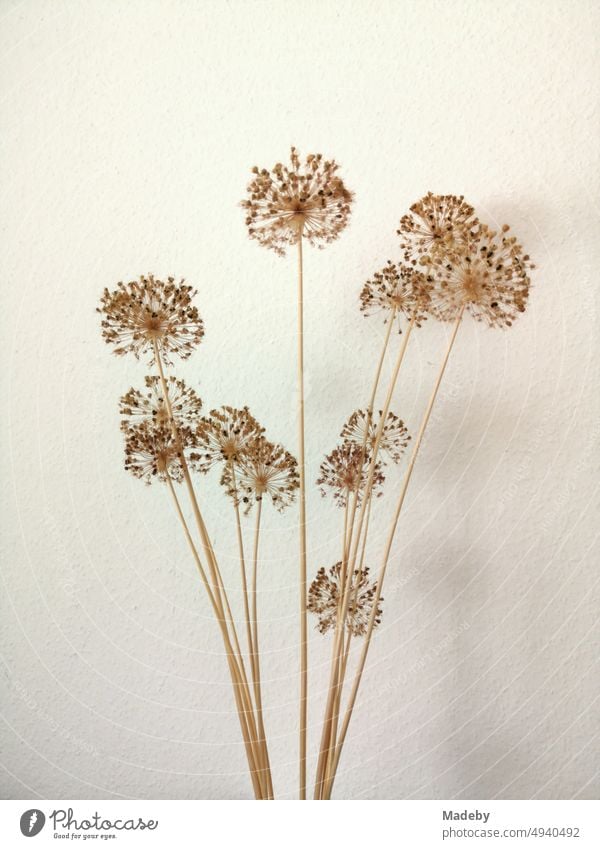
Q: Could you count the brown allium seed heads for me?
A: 12